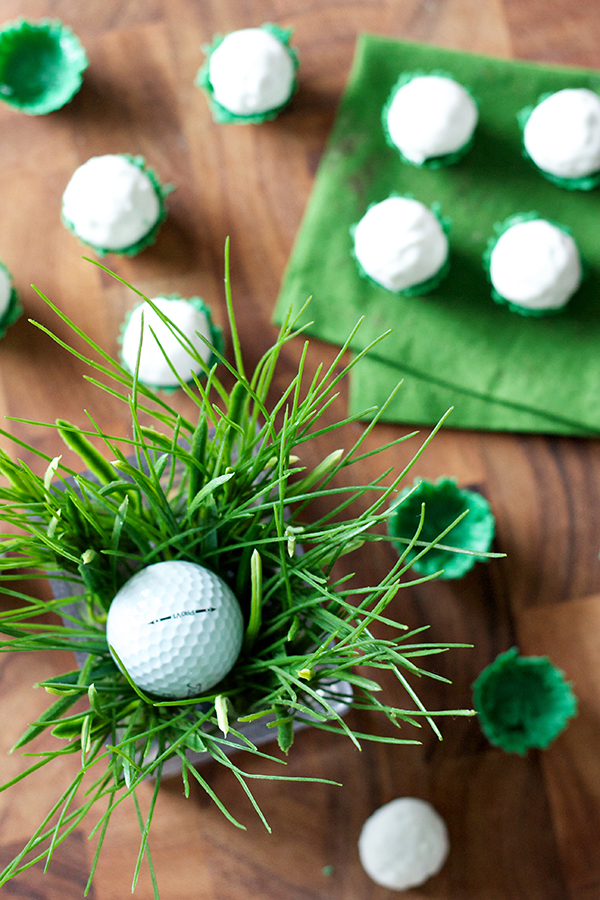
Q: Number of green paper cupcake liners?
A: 11